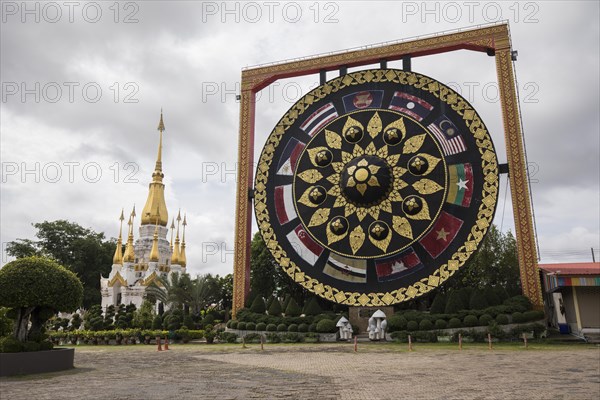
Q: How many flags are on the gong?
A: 11